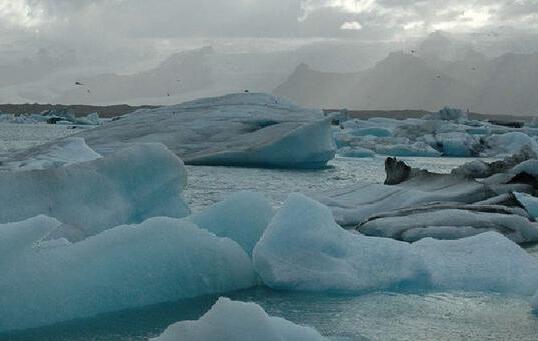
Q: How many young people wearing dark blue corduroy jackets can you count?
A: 0